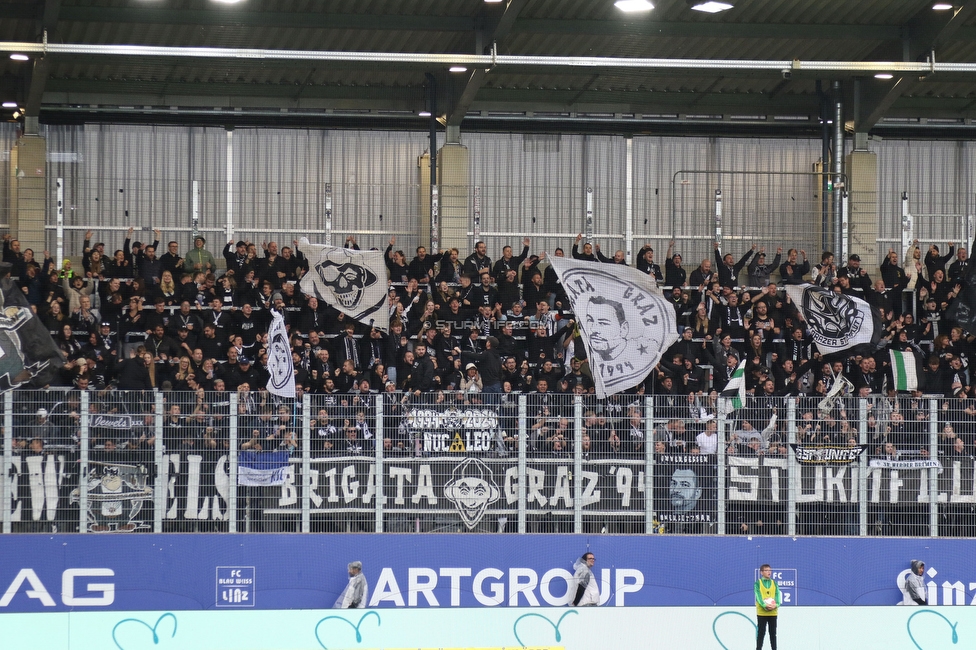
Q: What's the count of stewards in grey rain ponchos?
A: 3